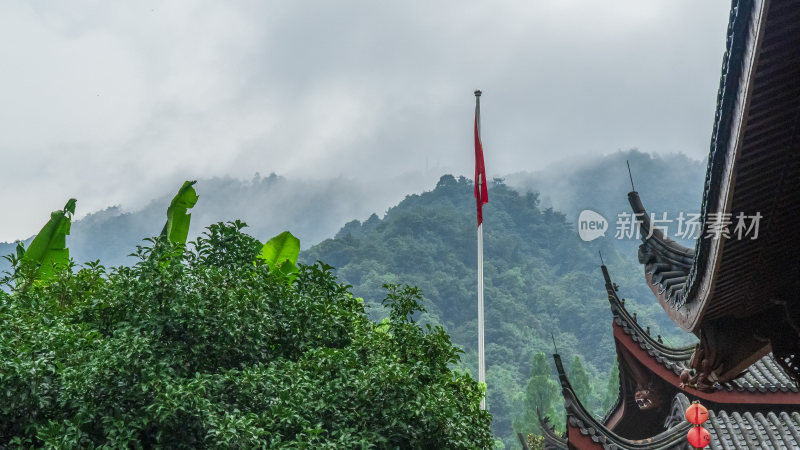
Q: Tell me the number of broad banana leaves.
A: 3